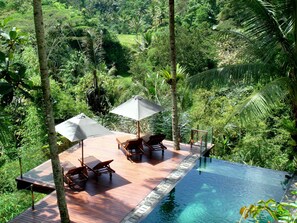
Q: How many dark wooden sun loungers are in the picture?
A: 4